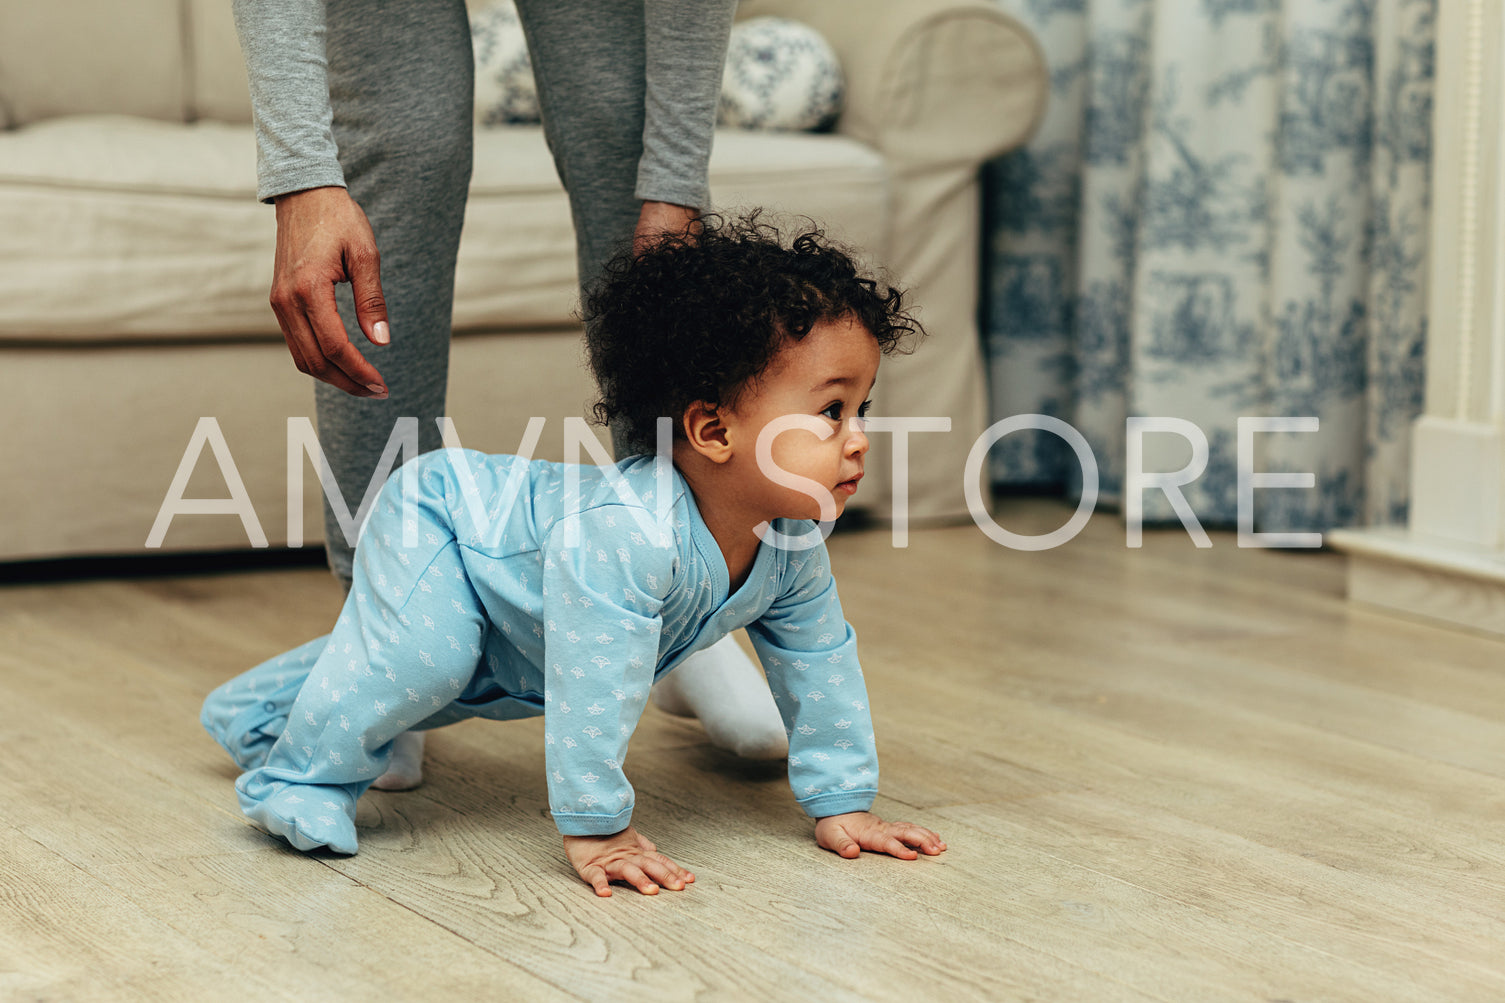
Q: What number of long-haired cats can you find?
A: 0